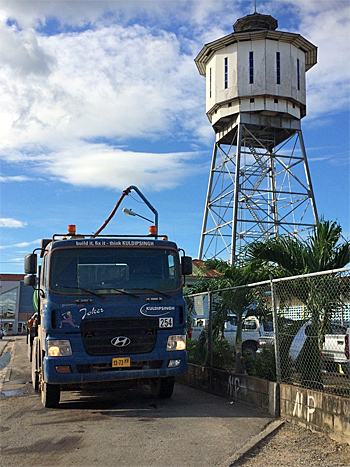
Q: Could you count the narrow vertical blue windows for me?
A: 5